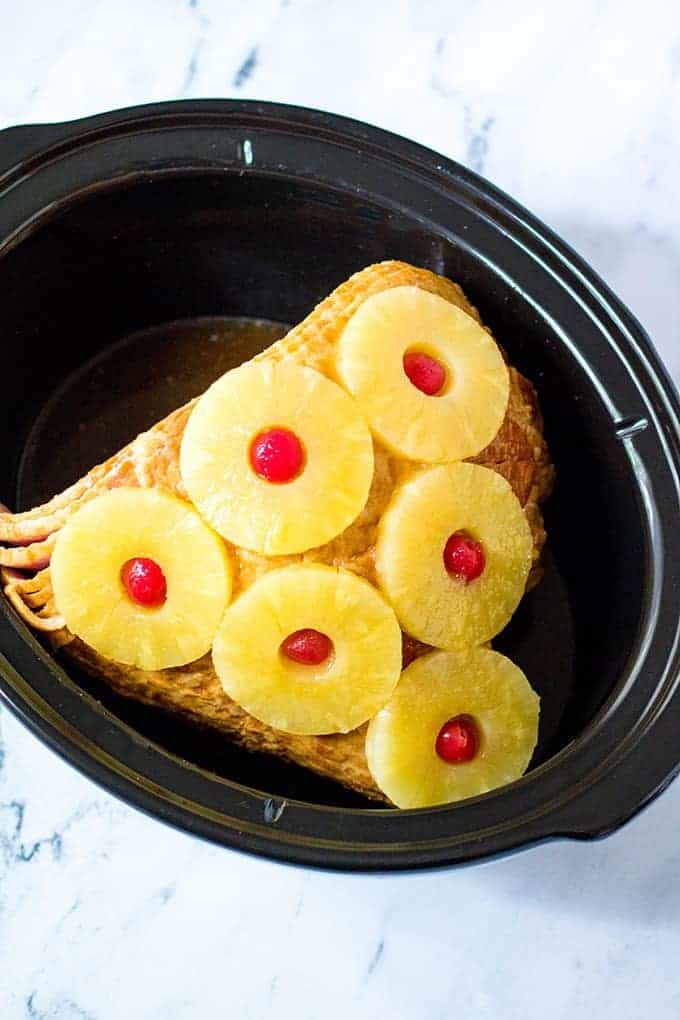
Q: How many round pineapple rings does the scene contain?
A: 6